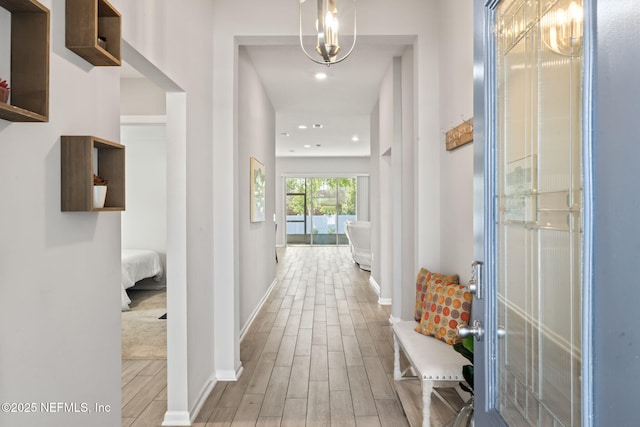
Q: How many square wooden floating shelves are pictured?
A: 3